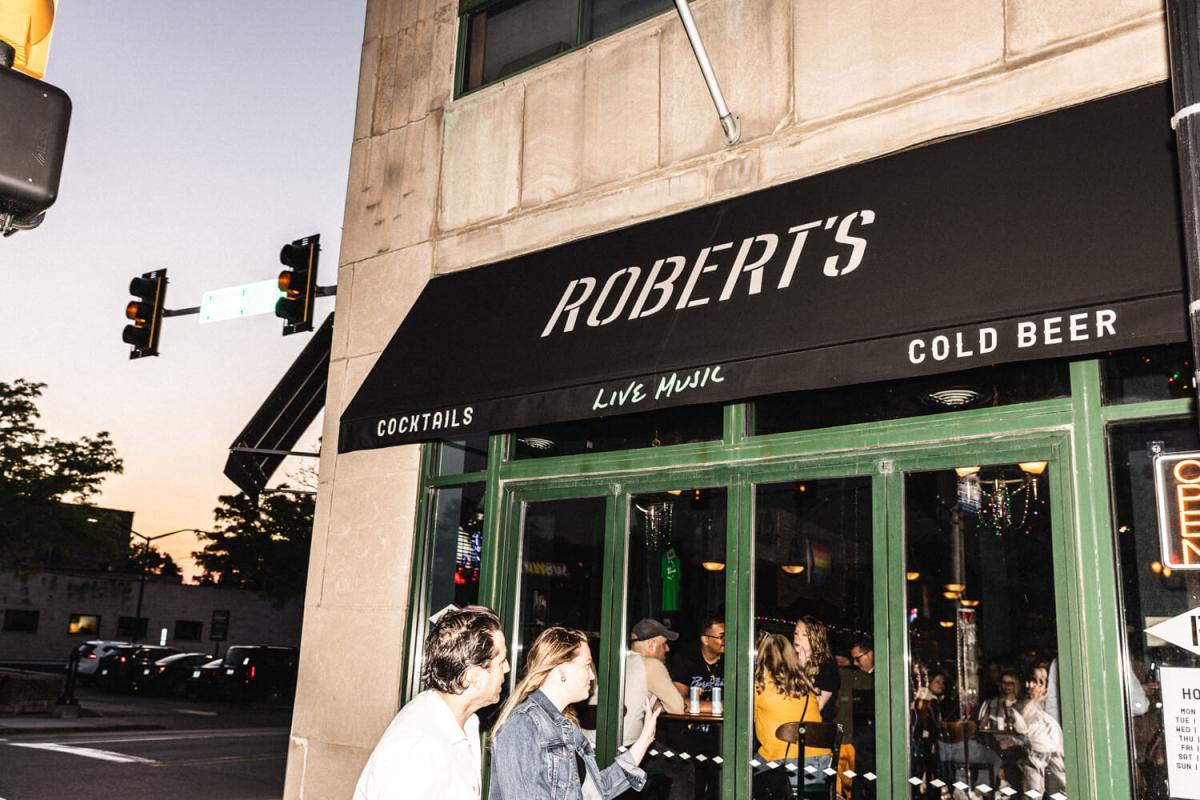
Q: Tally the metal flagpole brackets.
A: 1